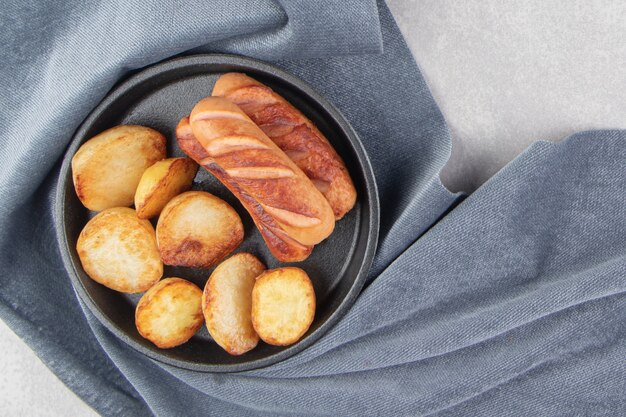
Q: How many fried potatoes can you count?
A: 7